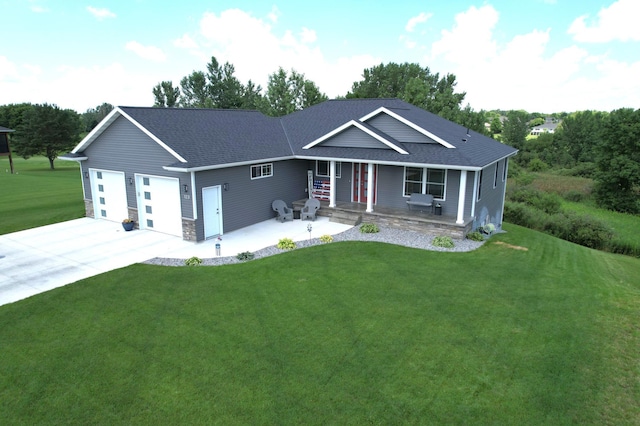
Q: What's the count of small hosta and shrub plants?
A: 7